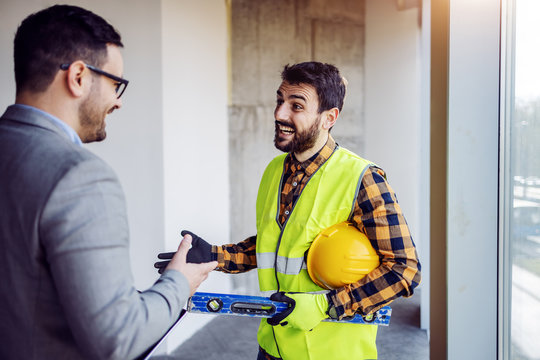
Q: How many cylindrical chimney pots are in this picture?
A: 0